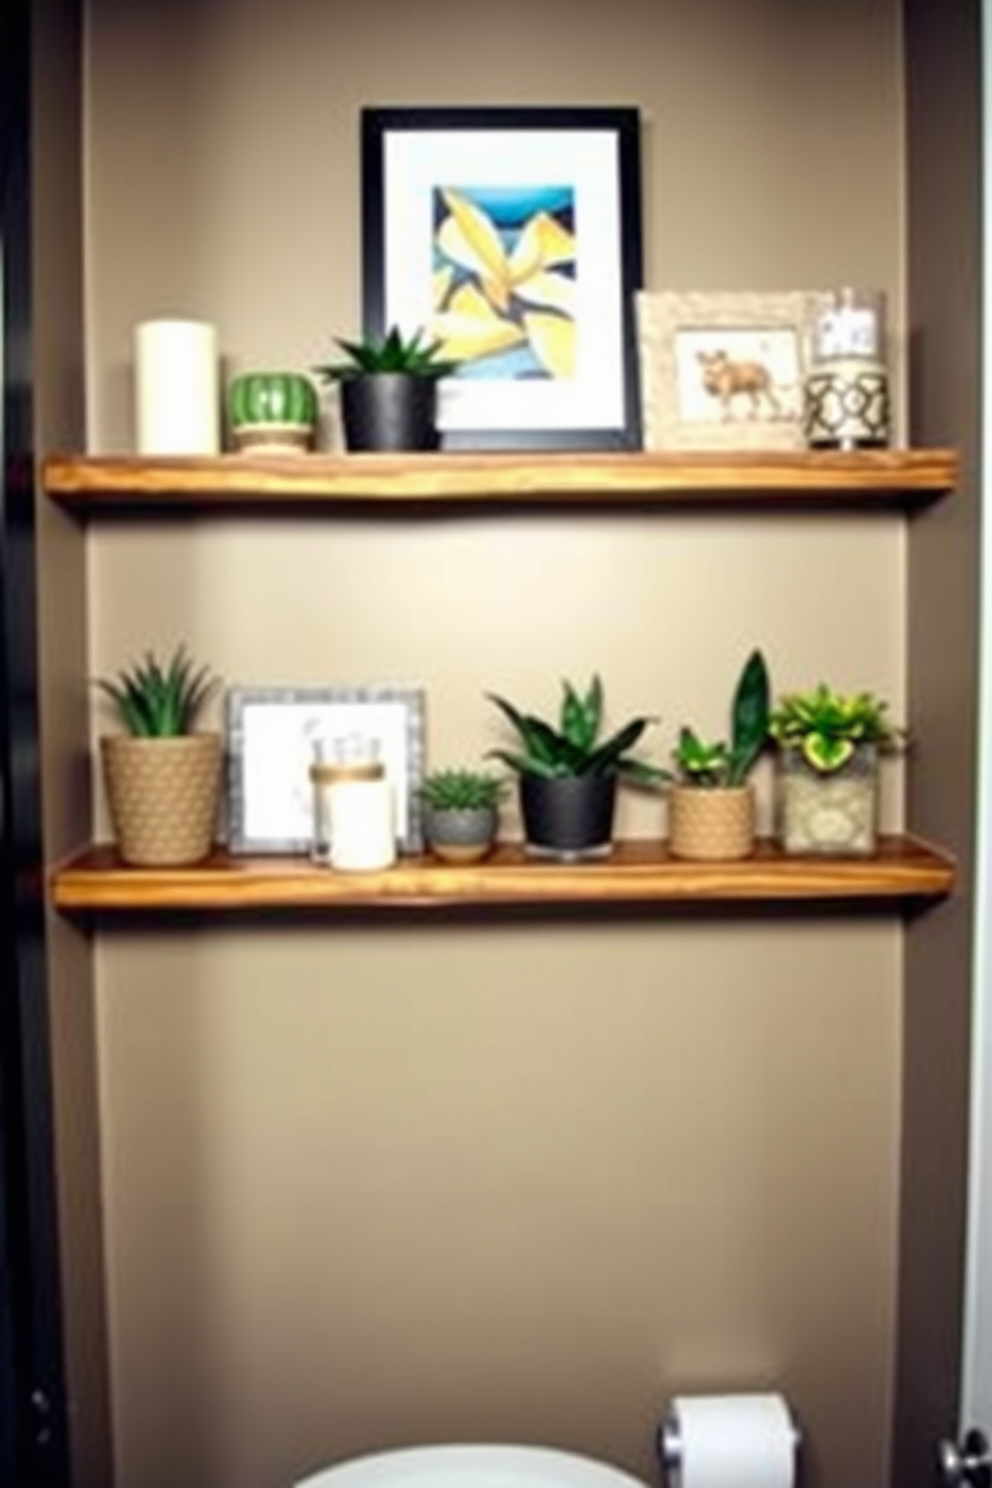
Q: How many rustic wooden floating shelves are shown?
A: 2